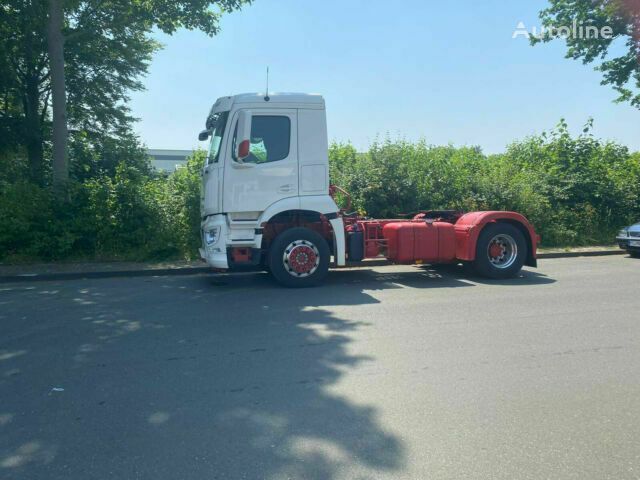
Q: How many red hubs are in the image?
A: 2